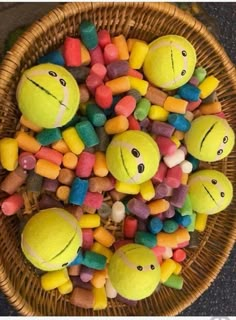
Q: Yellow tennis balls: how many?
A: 7